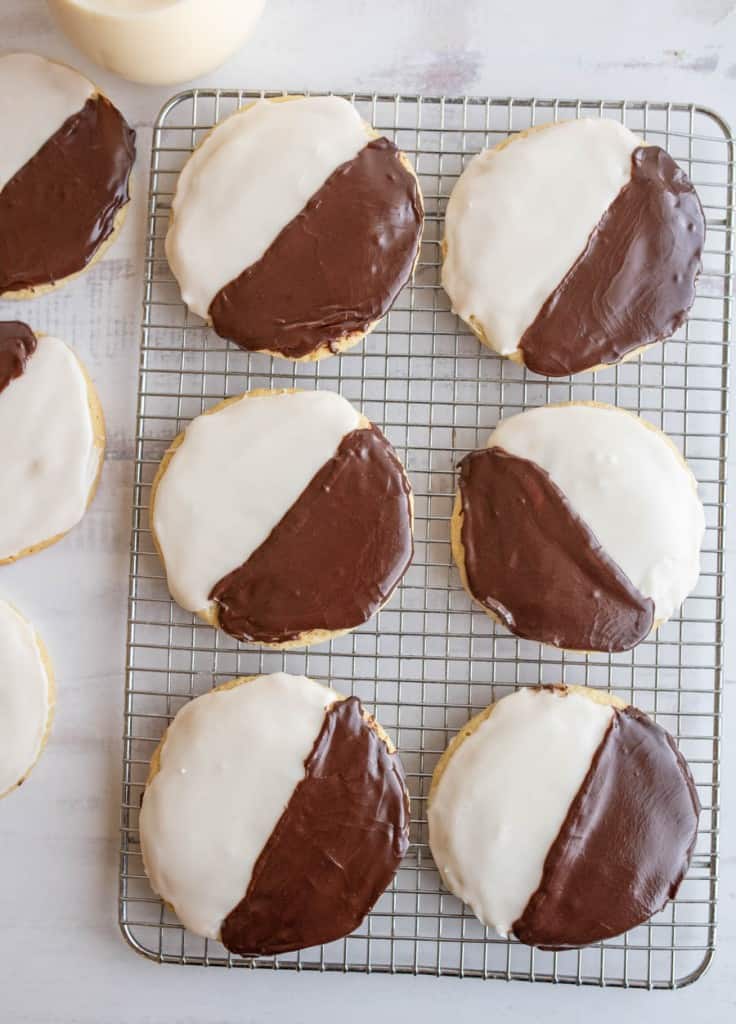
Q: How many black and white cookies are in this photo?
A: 9